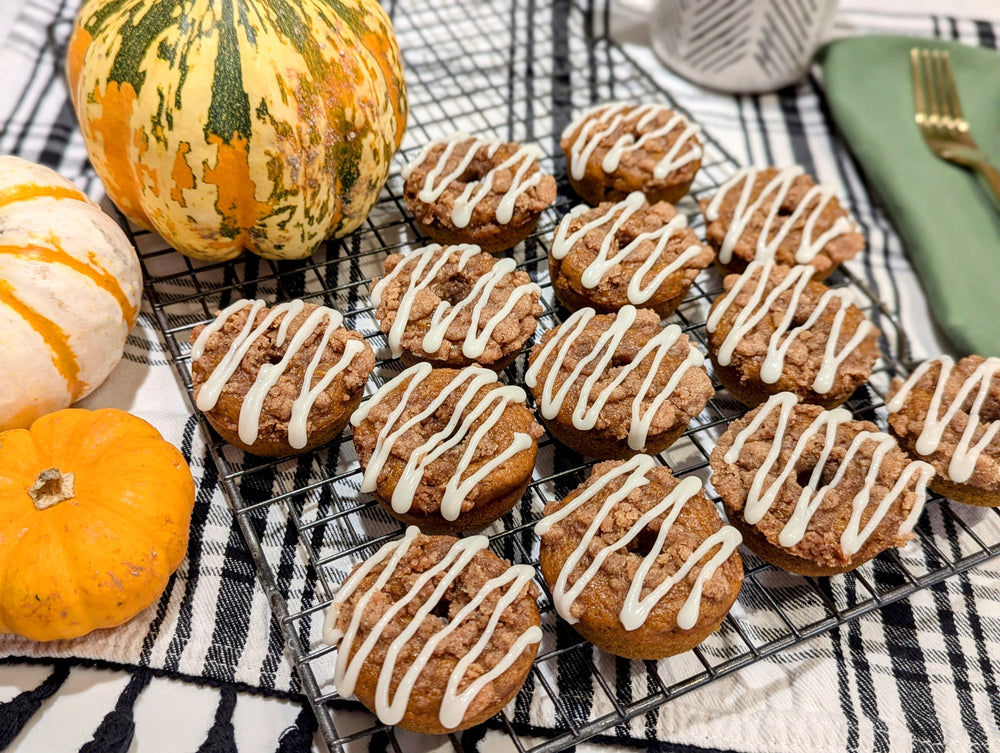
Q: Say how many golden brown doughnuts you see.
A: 13